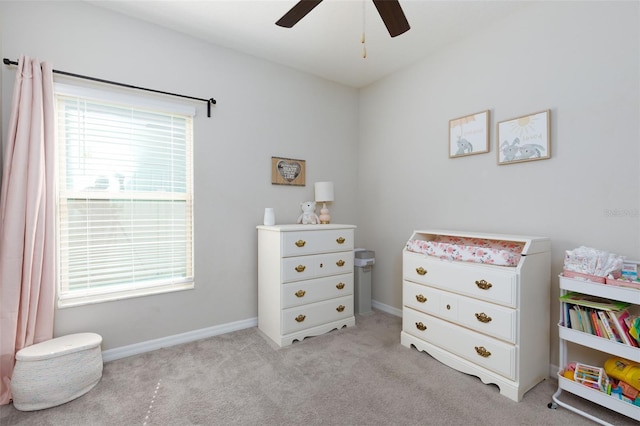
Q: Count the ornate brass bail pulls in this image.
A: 14